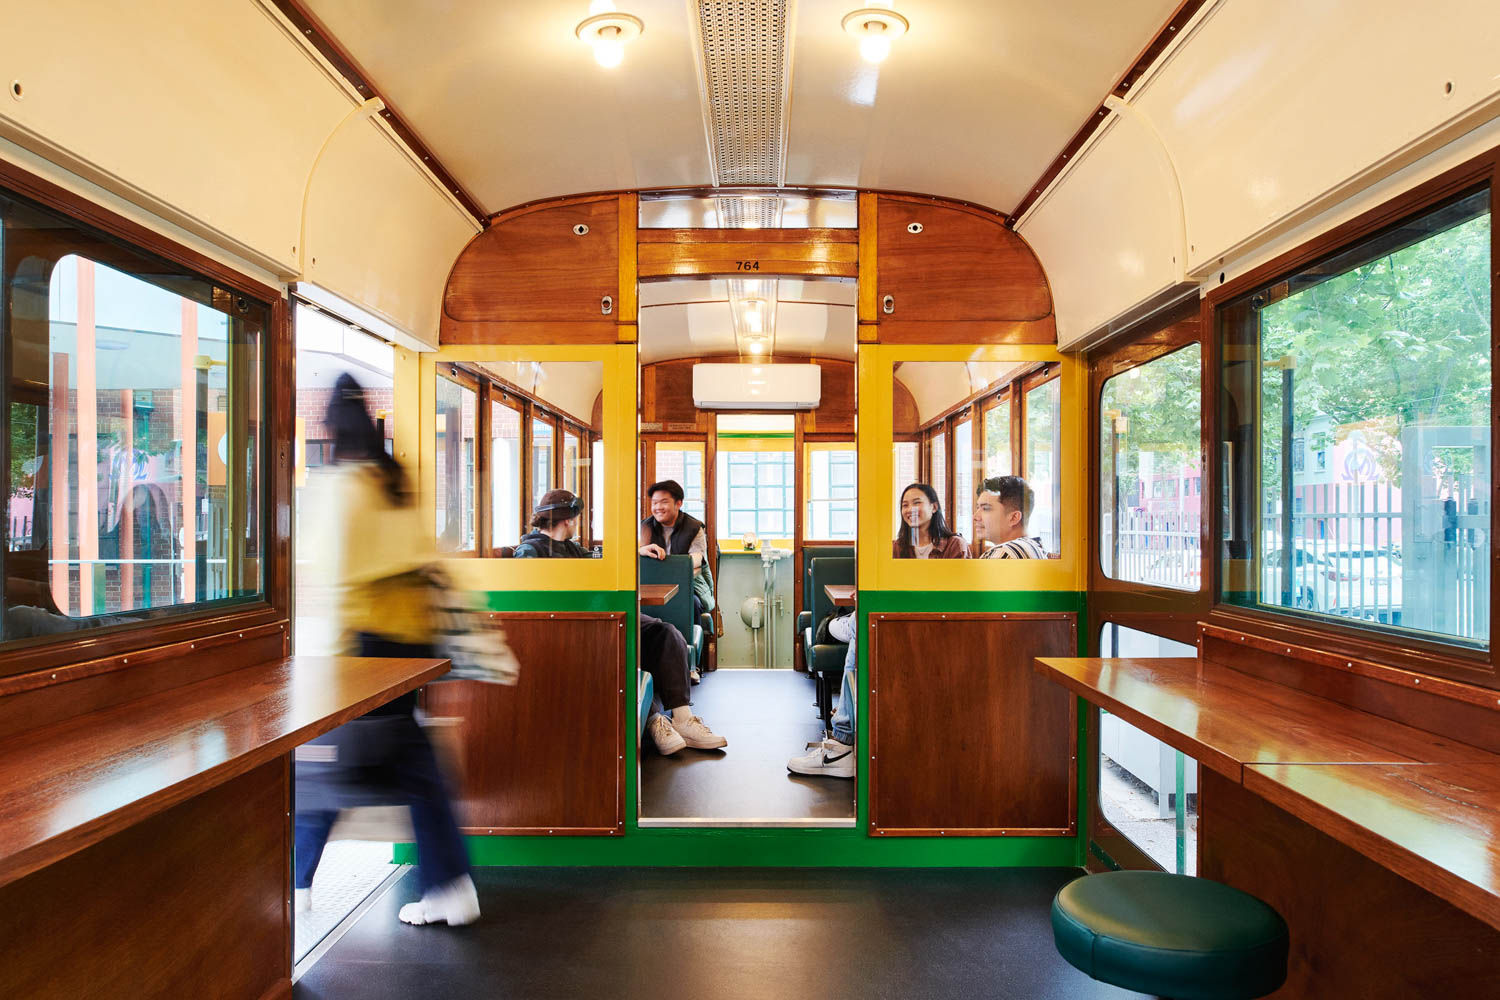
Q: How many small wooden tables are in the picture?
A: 2